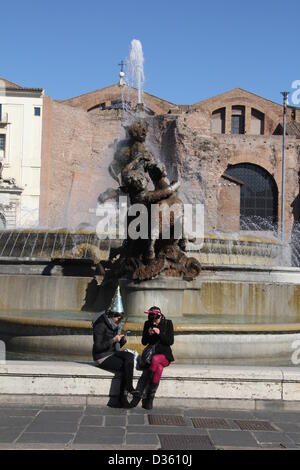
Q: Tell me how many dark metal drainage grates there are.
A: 4